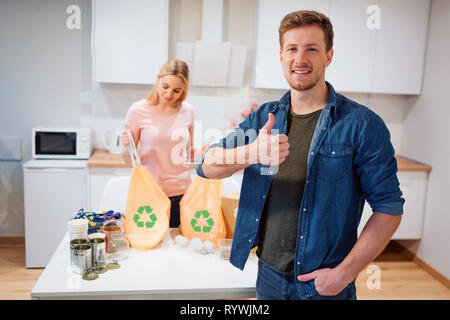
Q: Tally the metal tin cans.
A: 3